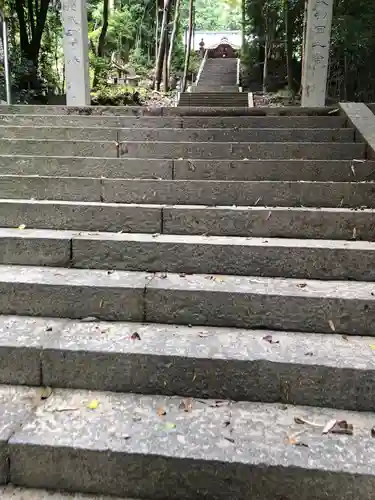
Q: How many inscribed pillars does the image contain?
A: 2